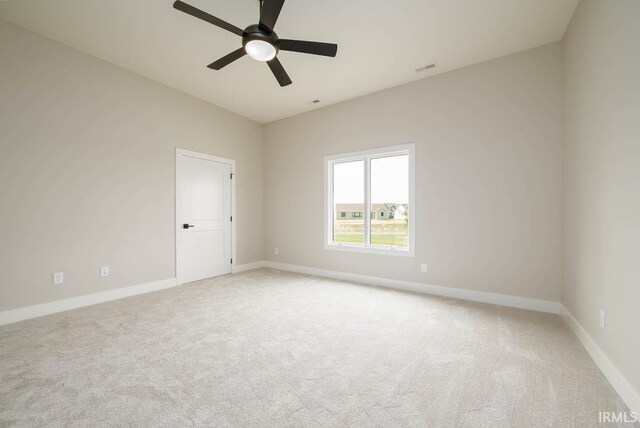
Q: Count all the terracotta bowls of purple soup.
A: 0